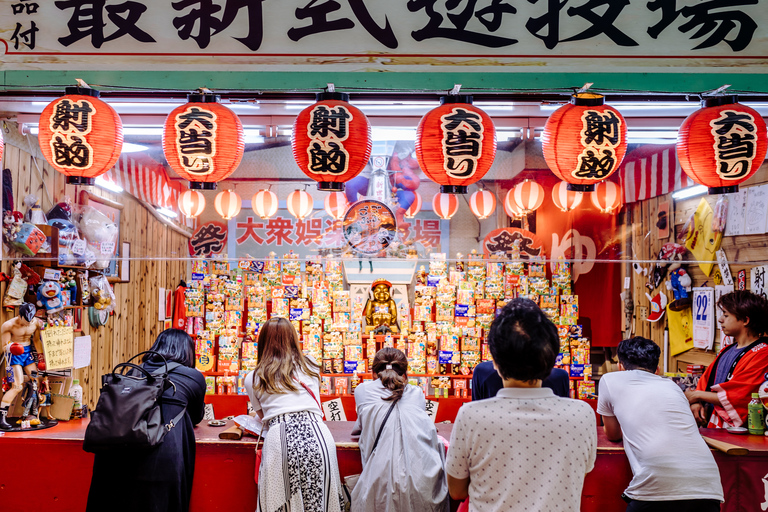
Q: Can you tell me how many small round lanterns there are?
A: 12